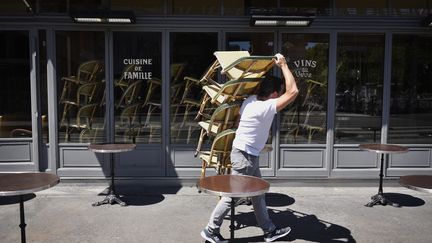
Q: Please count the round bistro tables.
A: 5